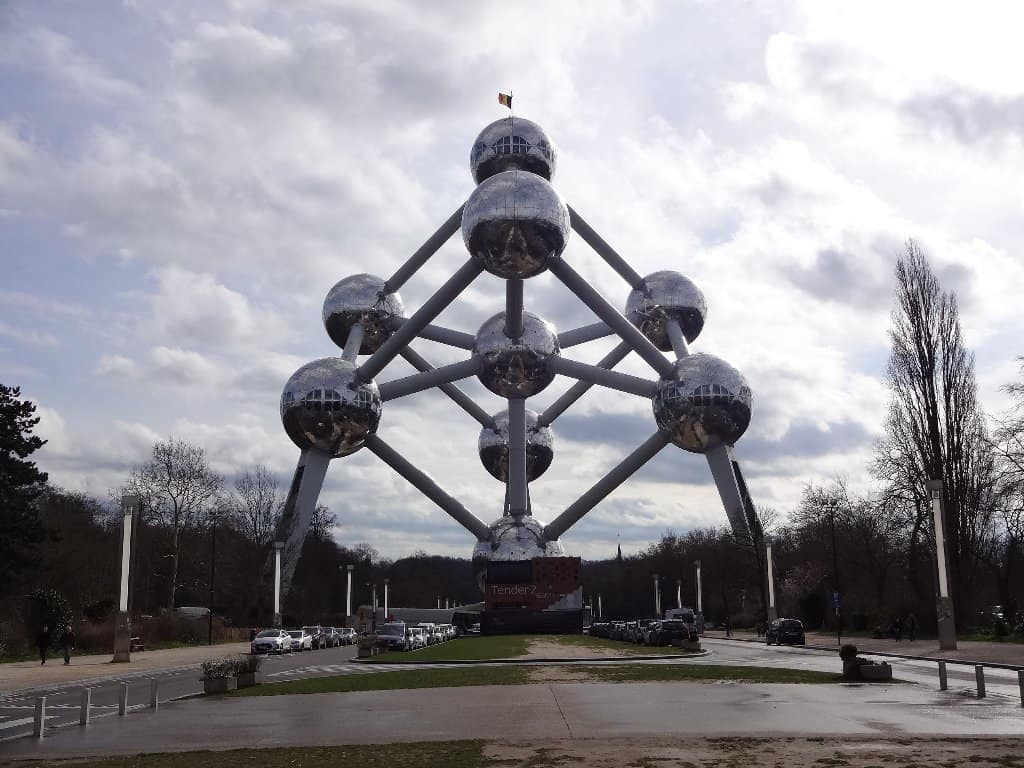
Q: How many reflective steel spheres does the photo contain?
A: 9